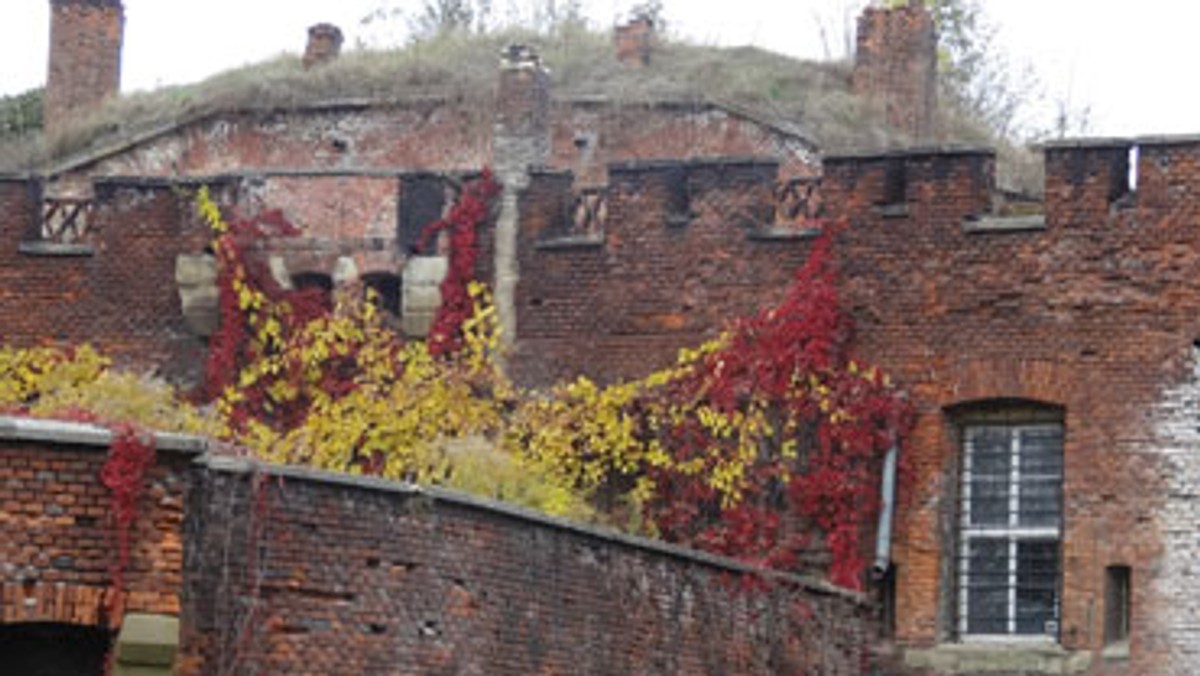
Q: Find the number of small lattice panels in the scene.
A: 3